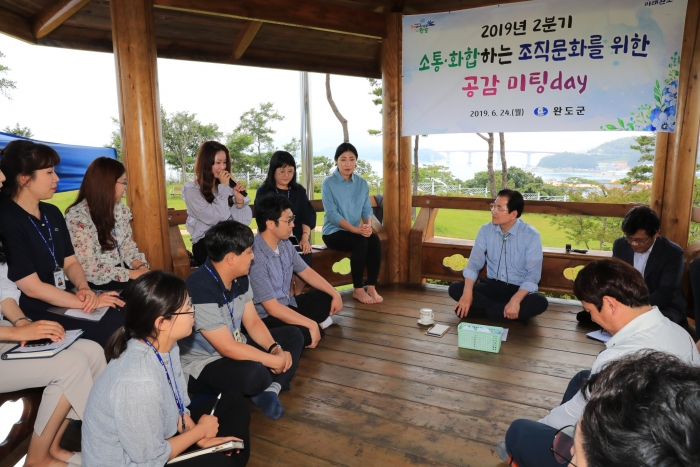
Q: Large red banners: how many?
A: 0